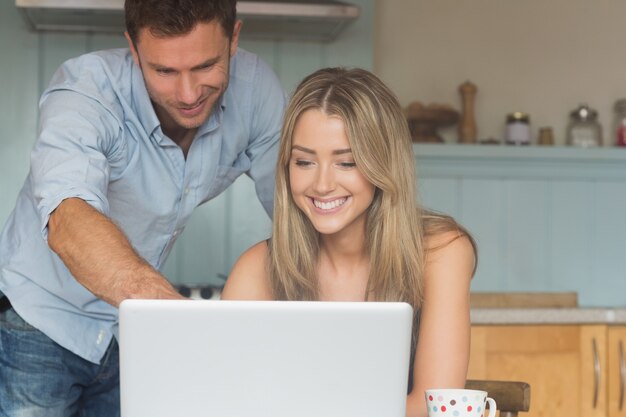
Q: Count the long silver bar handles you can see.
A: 2